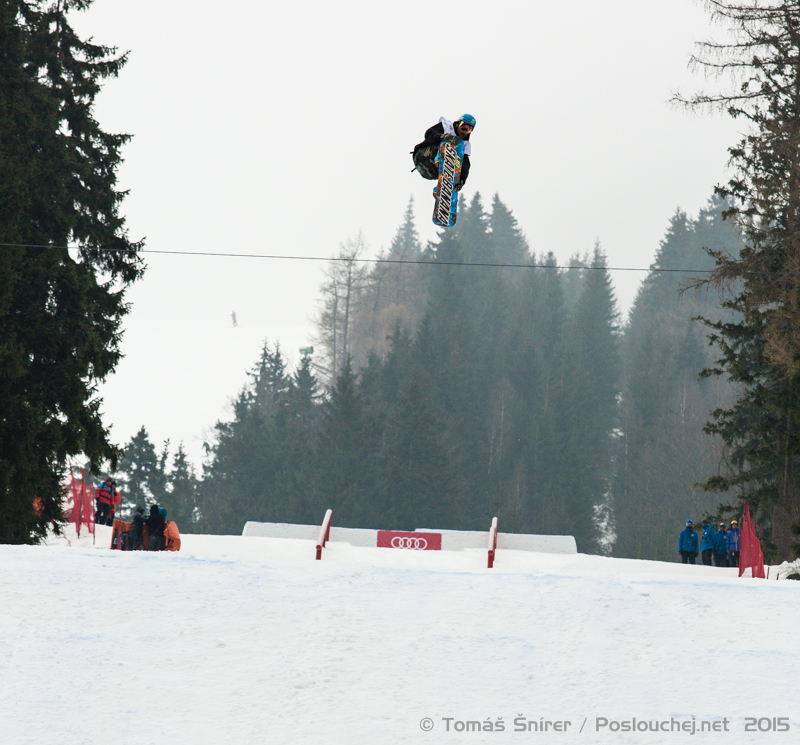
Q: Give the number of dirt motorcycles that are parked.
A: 0